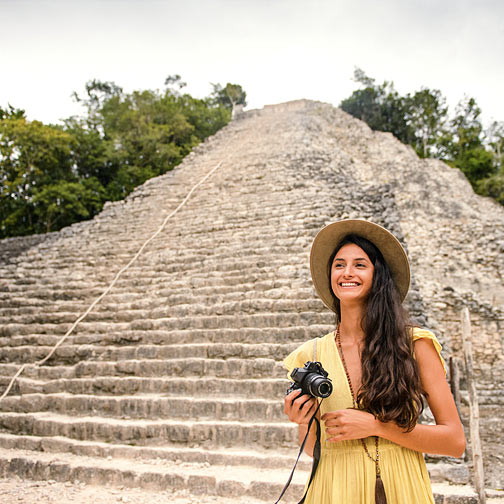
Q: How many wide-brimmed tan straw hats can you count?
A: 1